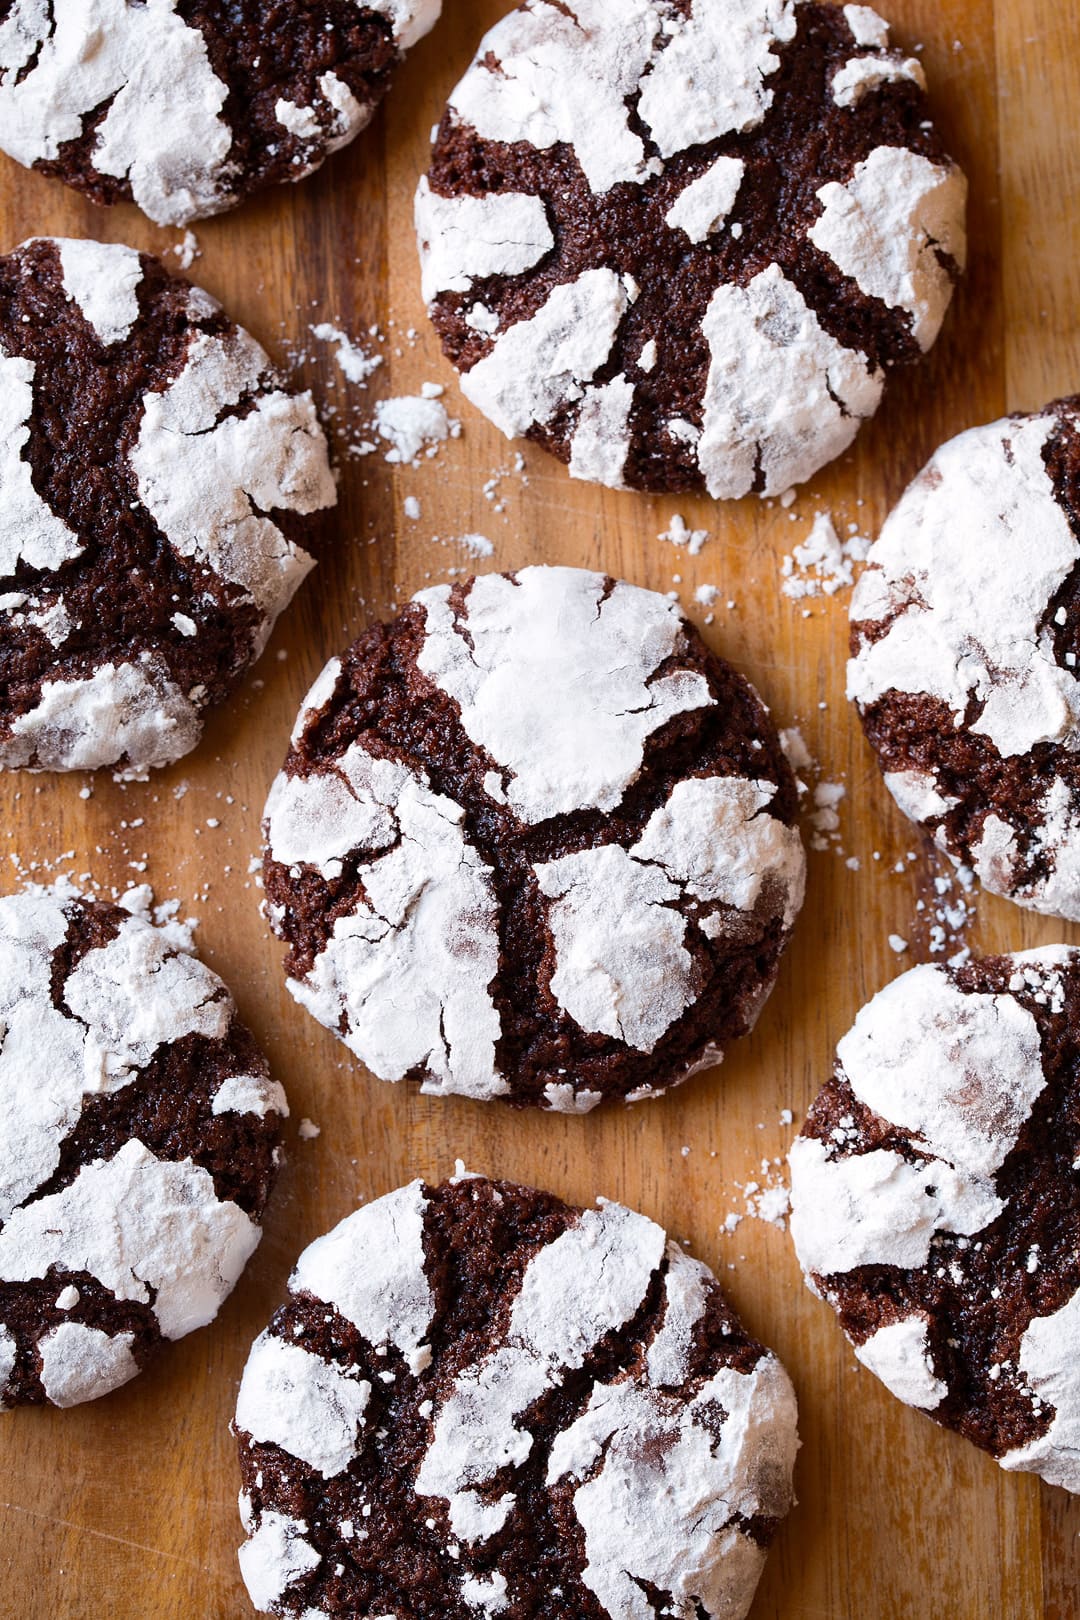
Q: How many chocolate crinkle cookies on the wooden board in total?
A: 8